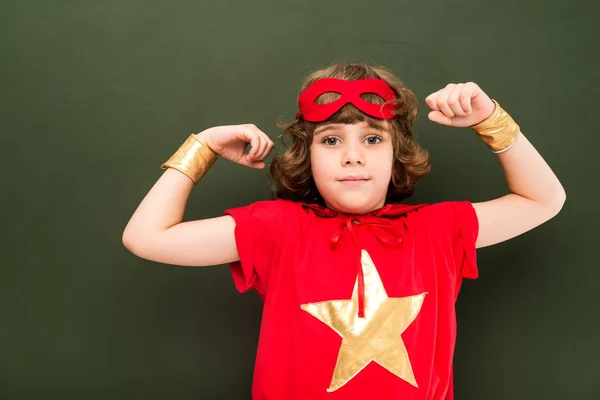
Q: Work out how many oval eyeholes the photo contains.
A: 2